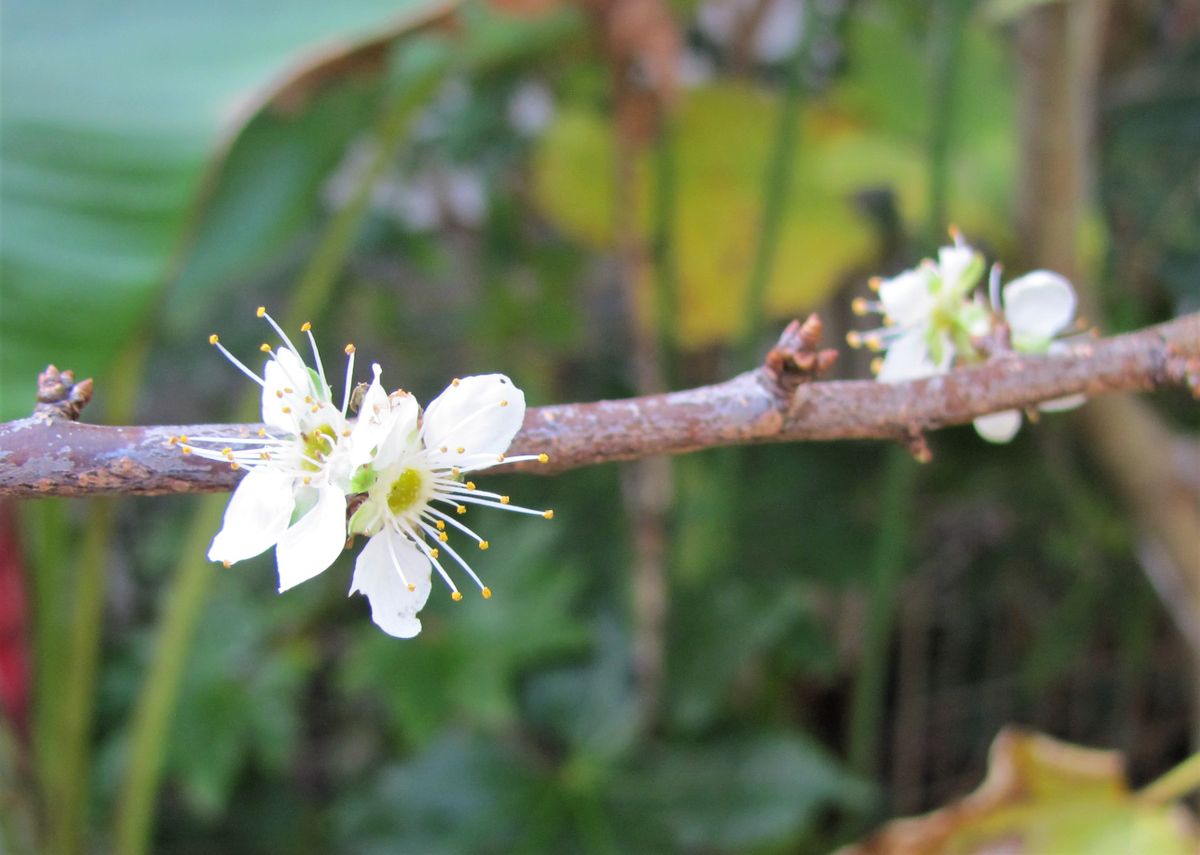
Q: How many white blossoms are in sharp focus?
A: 2